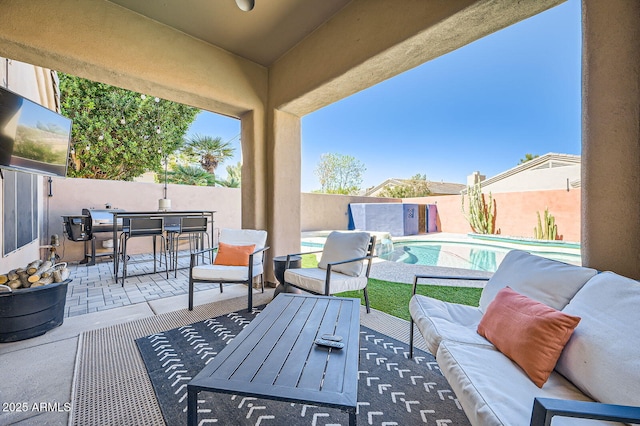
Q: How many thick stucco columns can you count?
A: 2